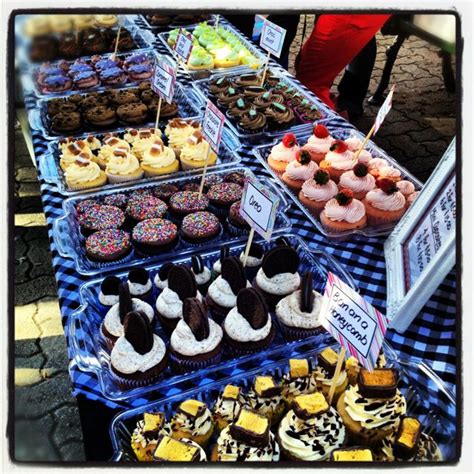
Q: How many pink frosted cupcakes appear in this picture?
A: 14